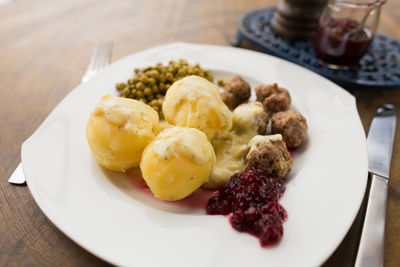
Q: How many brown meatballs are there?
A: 5